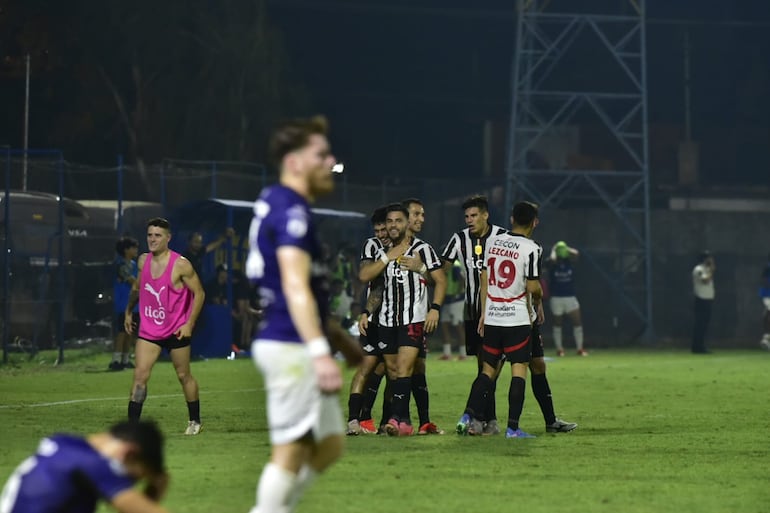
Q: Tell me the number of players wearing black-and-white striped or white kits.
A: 5